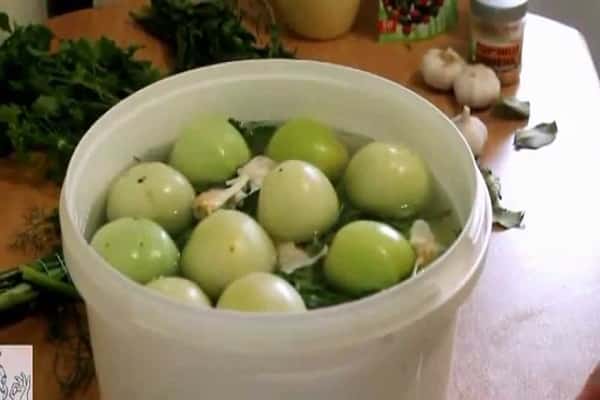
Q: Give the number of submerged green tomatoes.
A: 10